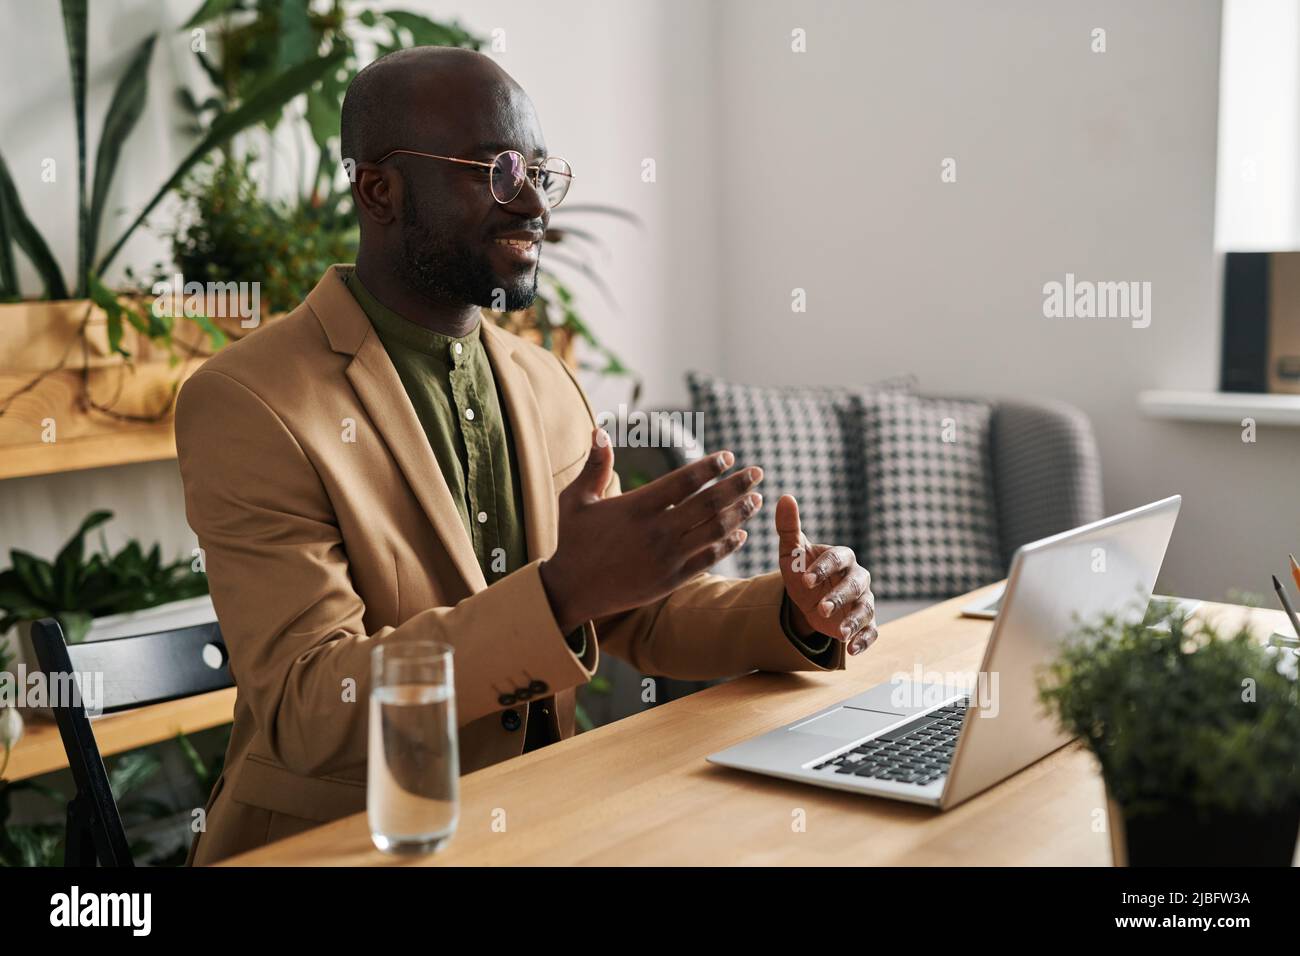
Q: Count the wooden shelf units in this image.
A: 2